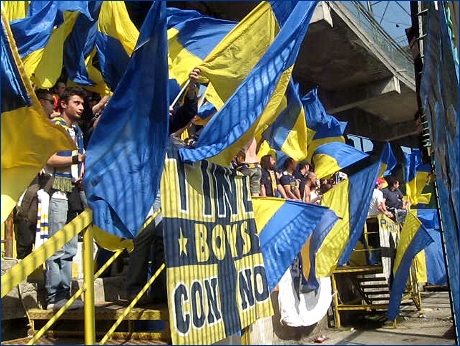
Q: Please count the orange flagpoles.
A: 0